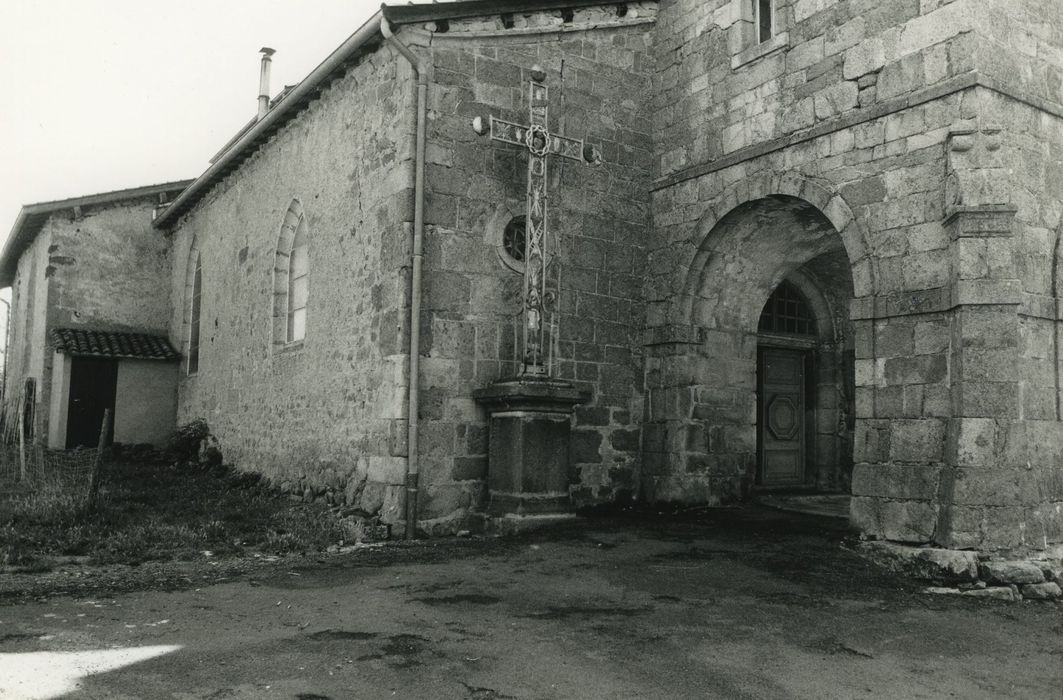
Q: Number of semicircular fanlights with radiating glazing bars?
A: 0